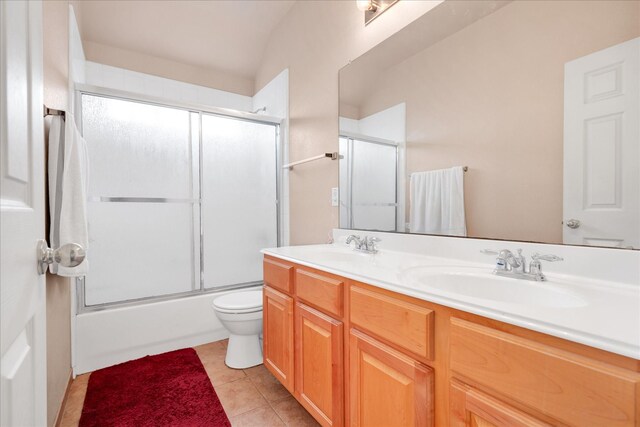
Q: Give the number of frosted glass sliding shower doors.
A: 2